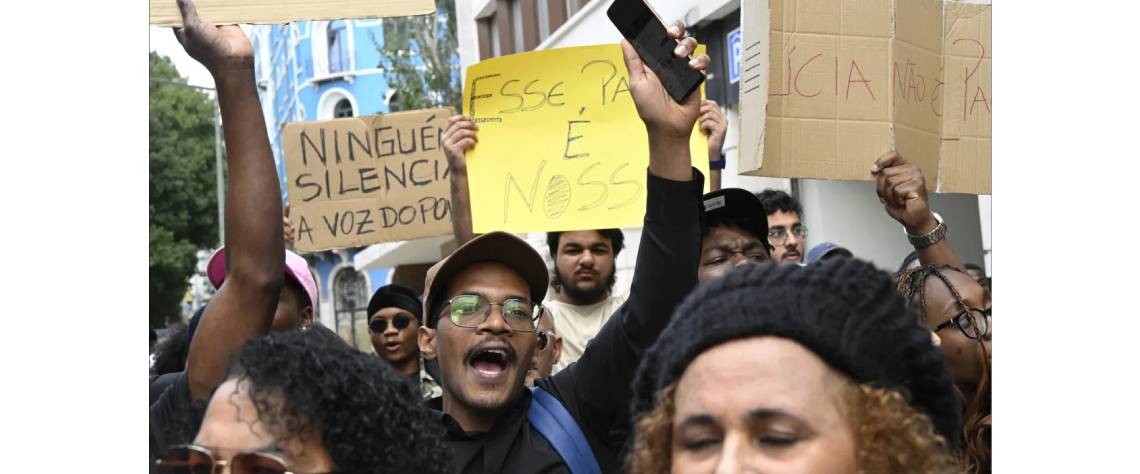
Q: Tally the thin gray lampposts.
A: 1